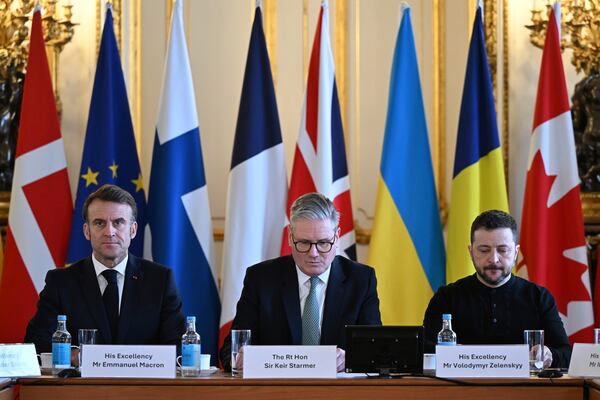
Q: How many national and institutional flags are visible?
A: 8